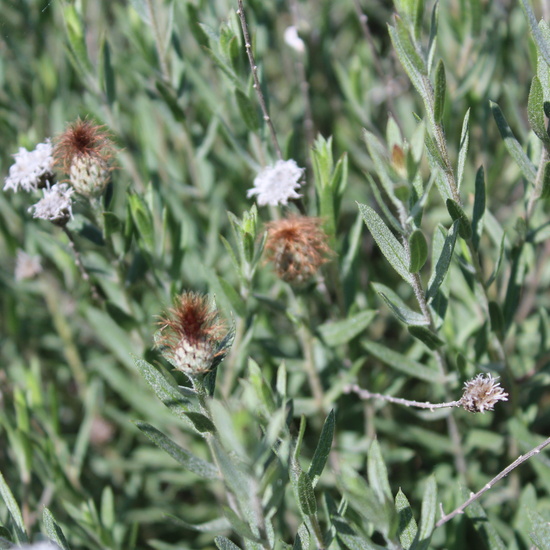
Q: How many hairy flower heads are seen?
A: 3